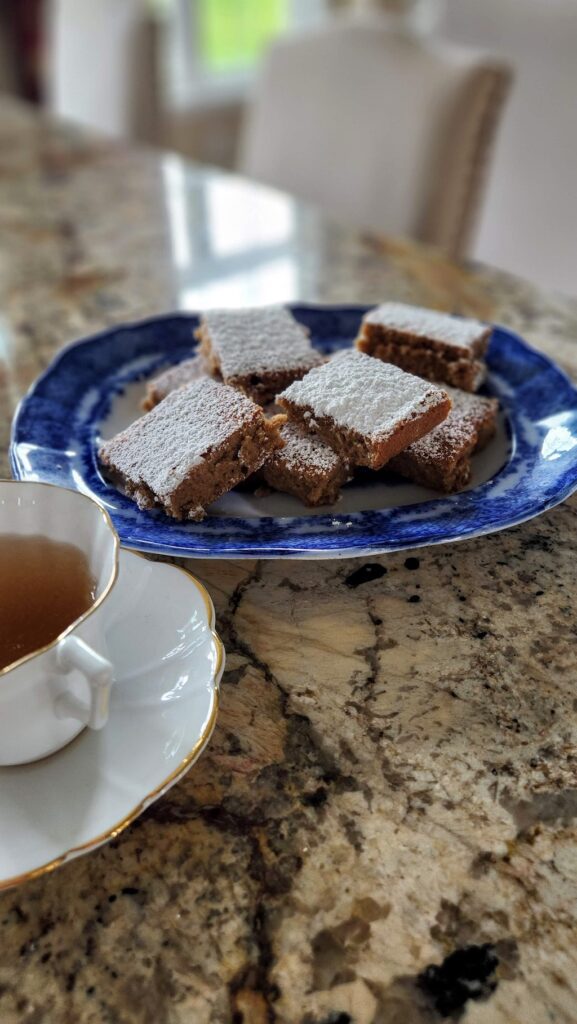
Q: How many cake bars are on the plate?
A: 7